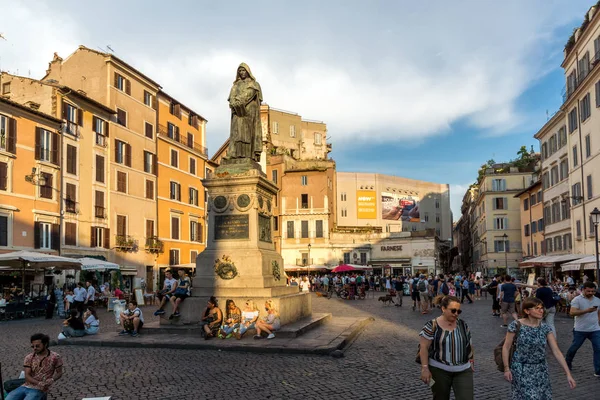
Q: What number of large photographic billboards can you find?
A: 1